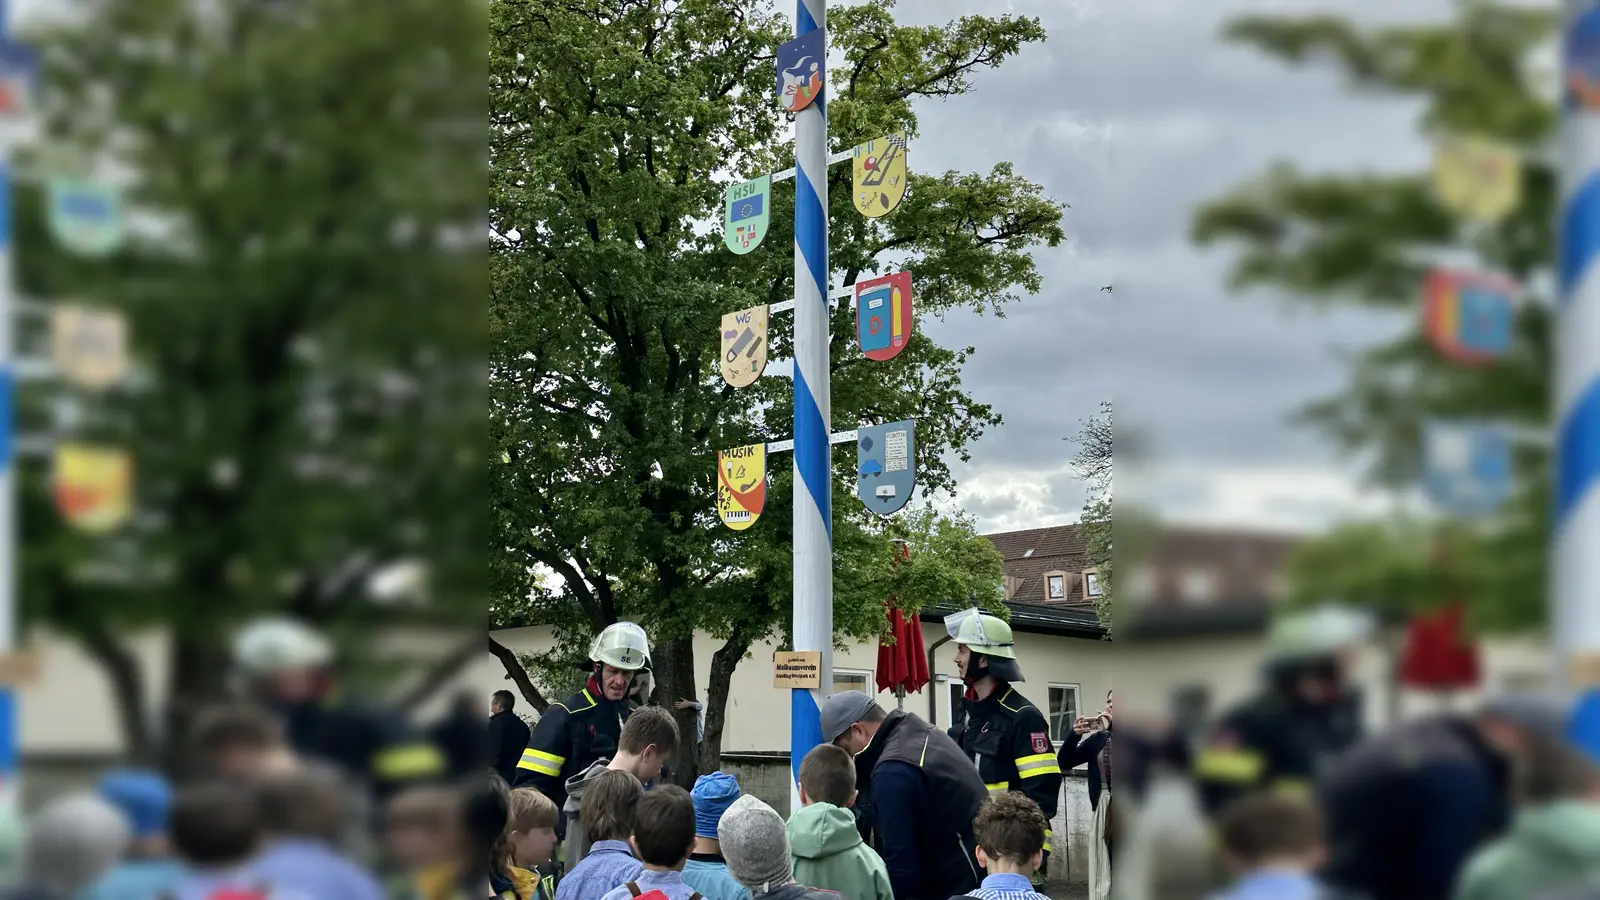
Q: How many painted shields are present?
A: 7